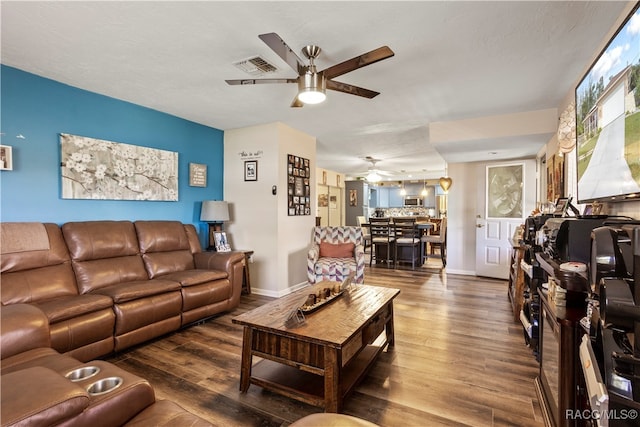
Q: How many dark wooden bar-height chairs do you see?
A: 2